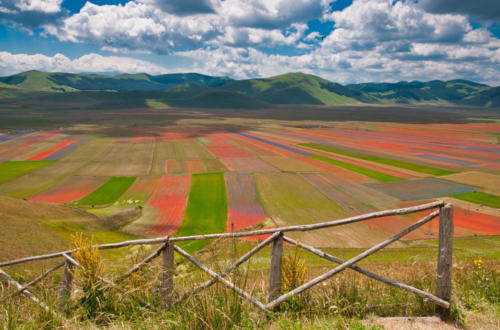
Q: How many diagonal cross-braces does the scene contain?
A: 8